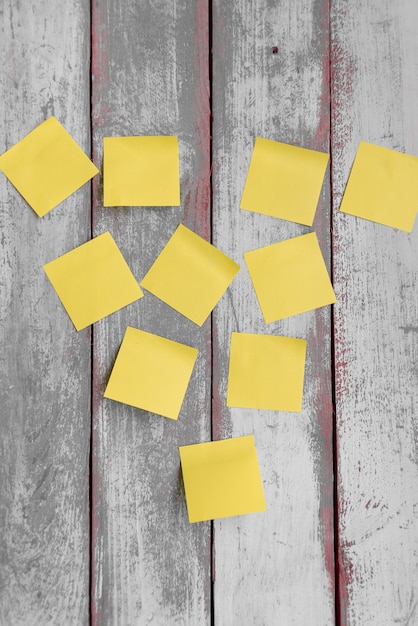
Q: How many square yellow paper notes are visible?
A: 10